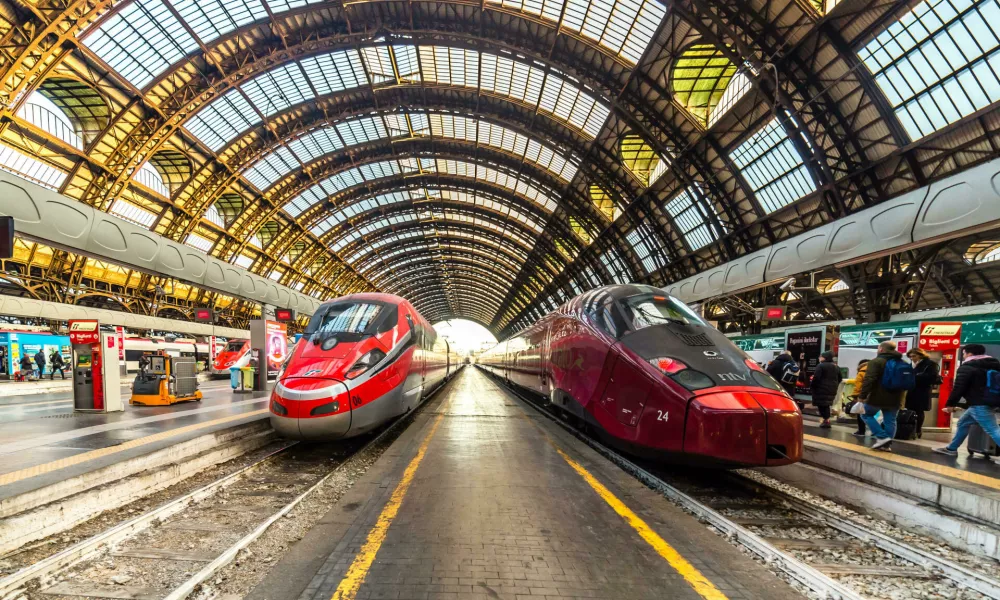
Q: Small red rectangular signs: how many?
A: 3